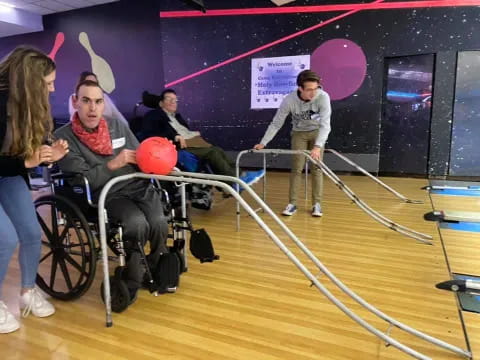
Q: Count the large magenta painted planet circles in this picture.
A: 1